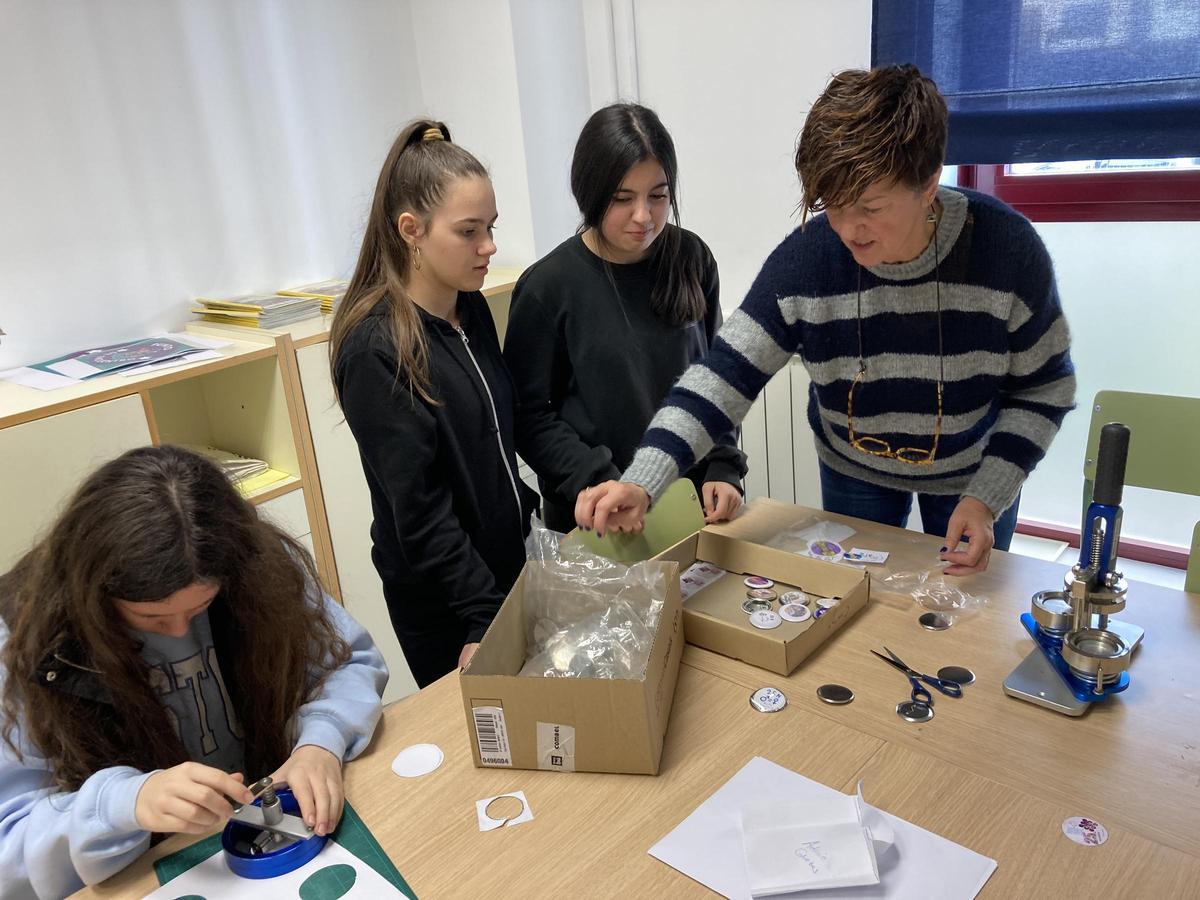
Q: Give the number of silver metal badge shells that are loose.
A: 4